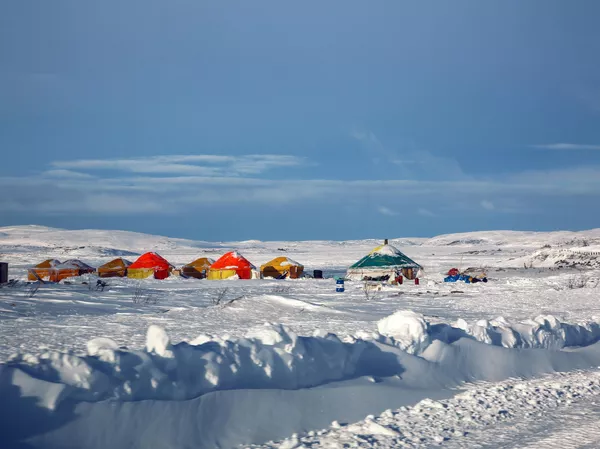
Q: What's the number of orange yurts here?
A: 5